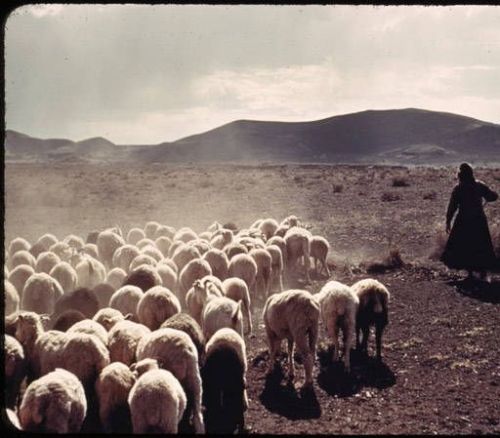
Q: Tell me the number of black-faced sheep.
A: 0